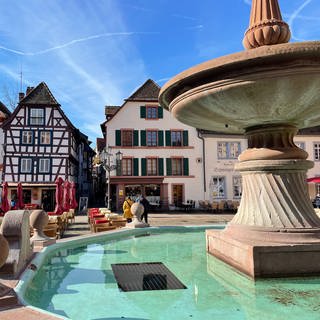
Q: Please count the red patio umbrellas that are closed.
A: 5